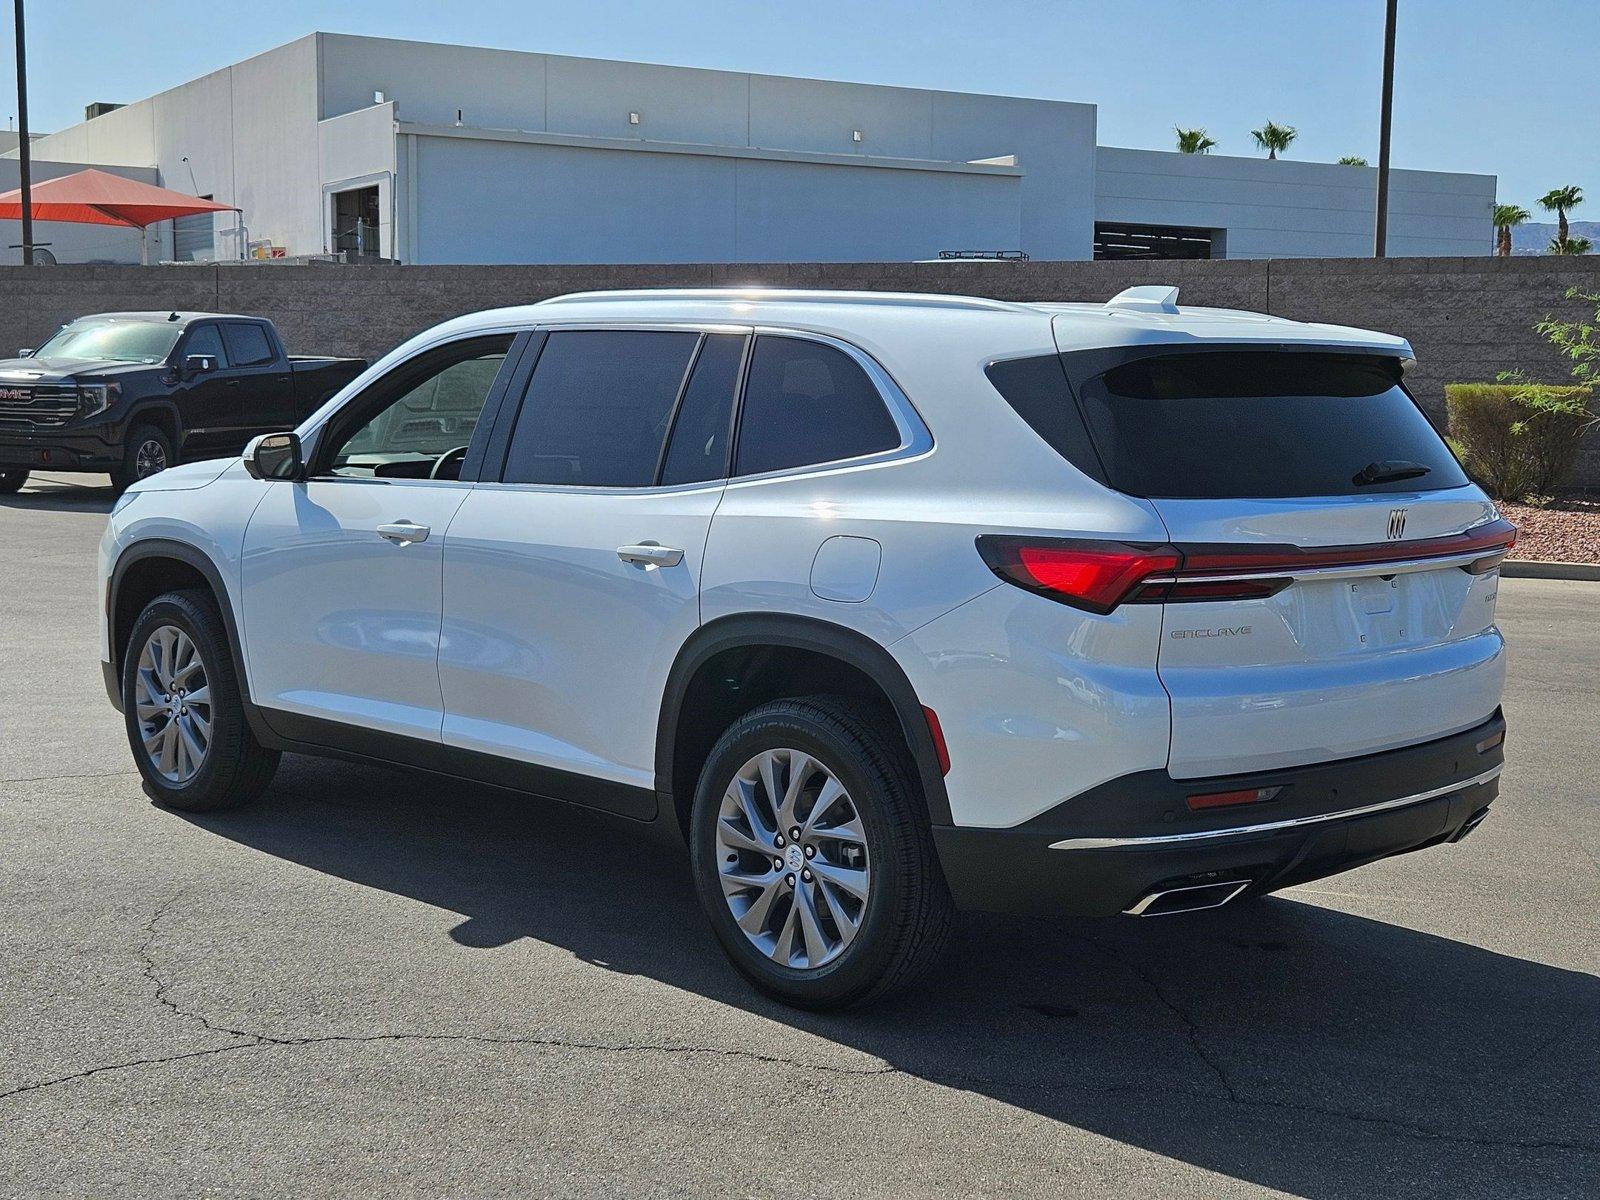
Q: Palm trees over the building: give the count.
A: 3